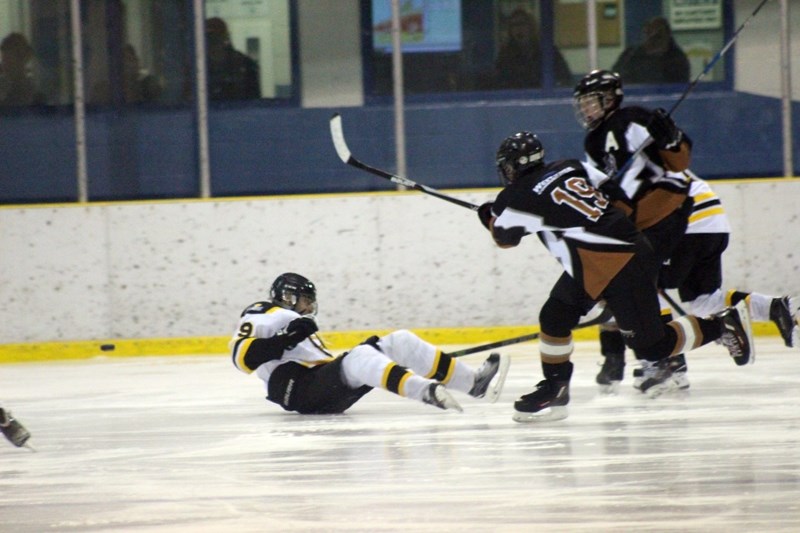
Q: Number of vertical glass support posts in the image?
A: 5